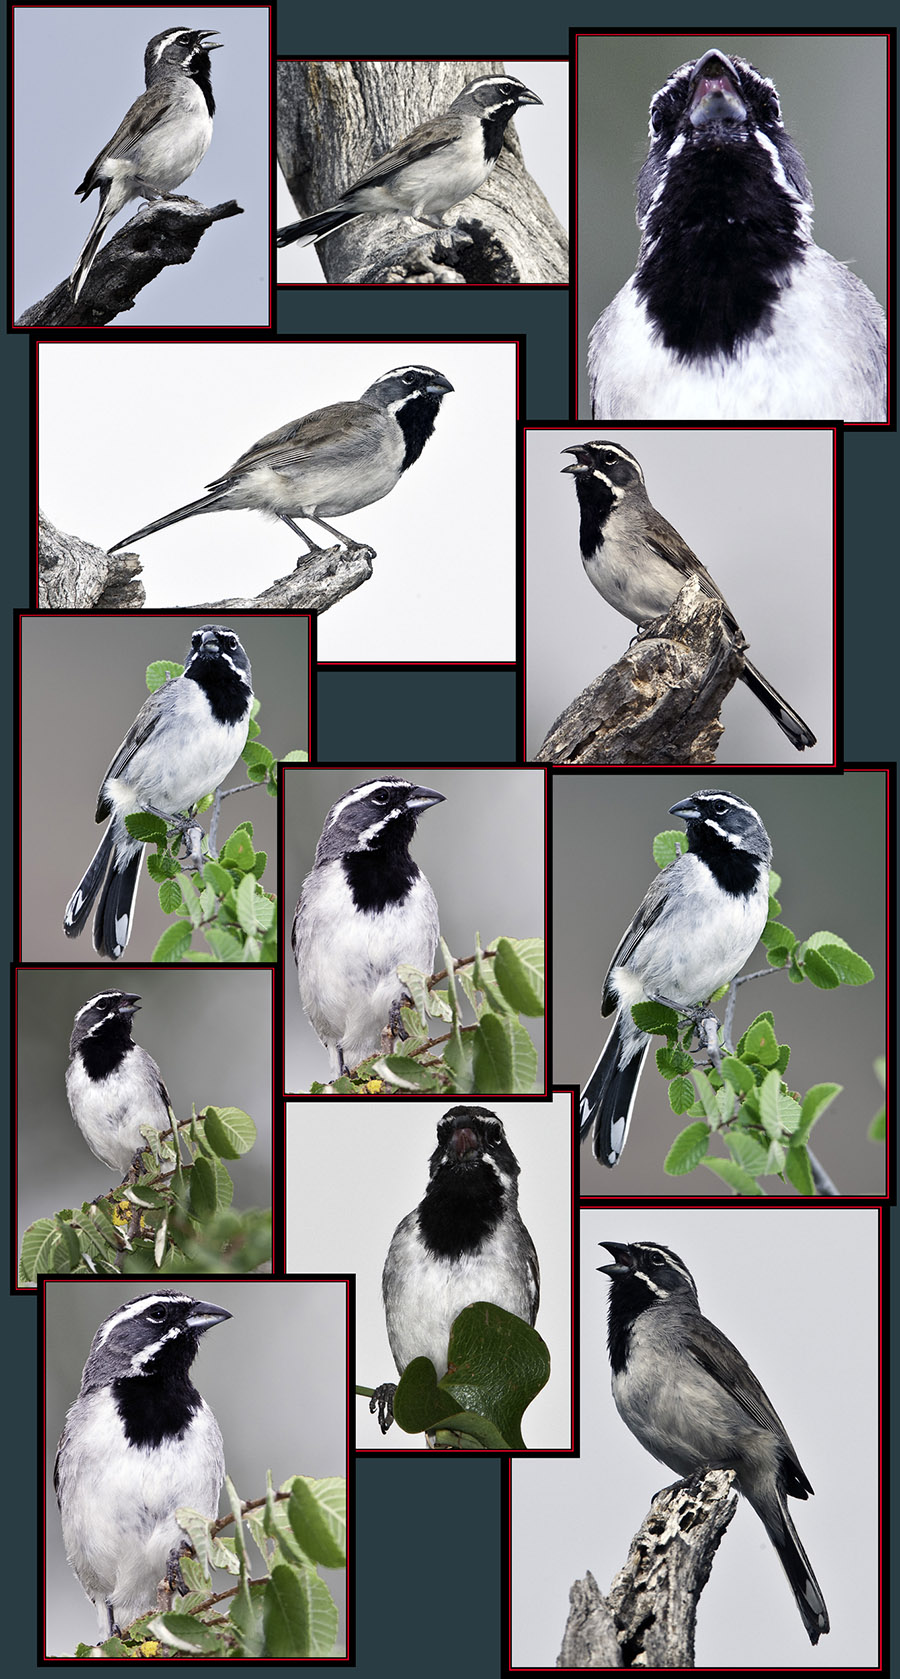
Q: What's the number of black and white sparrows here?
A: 12